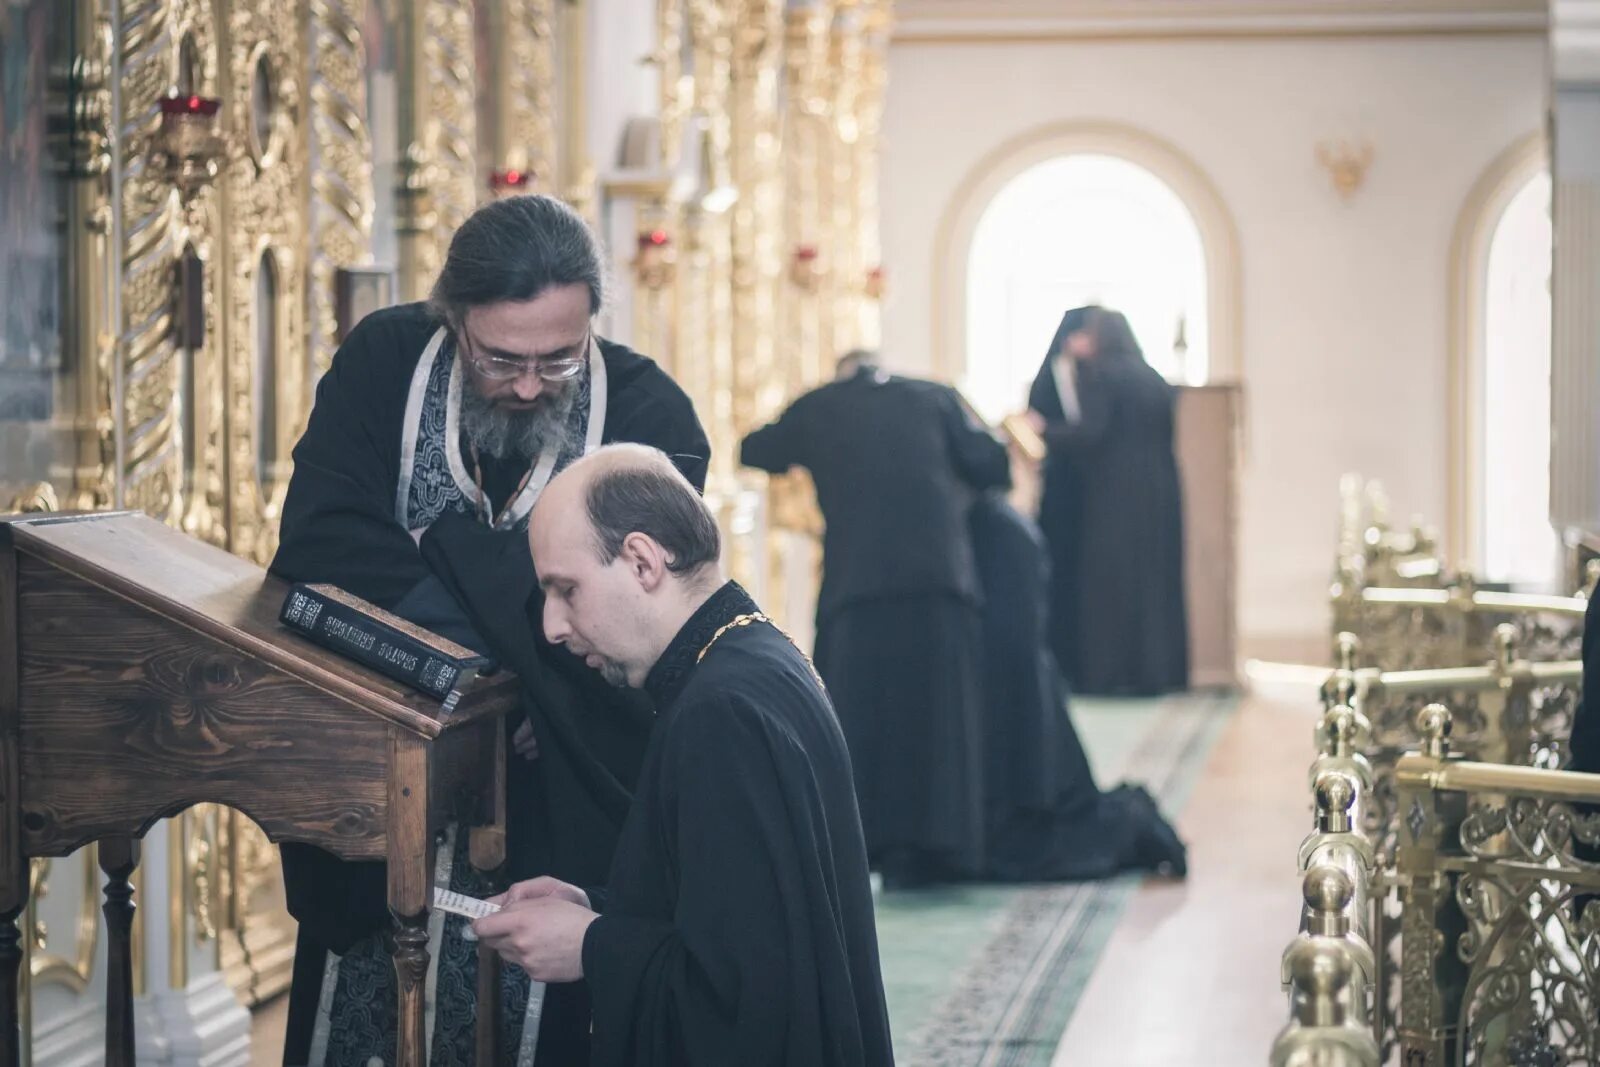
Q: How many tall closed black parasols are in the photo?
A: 0